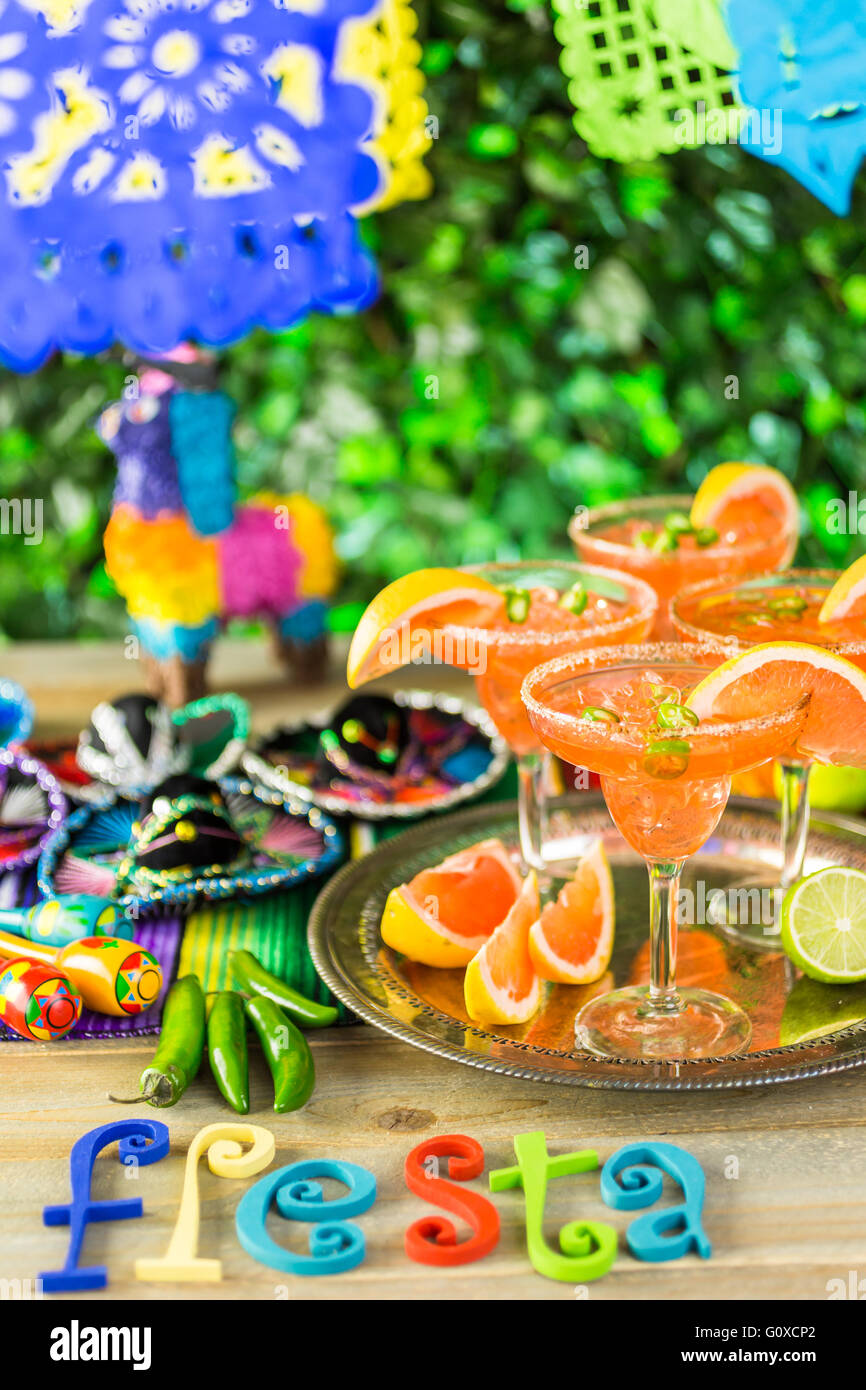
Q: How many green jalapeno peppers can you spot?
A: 4